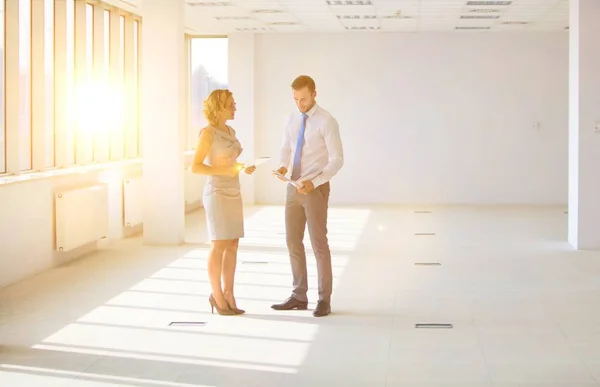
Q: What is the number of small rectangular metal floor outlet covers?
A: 6